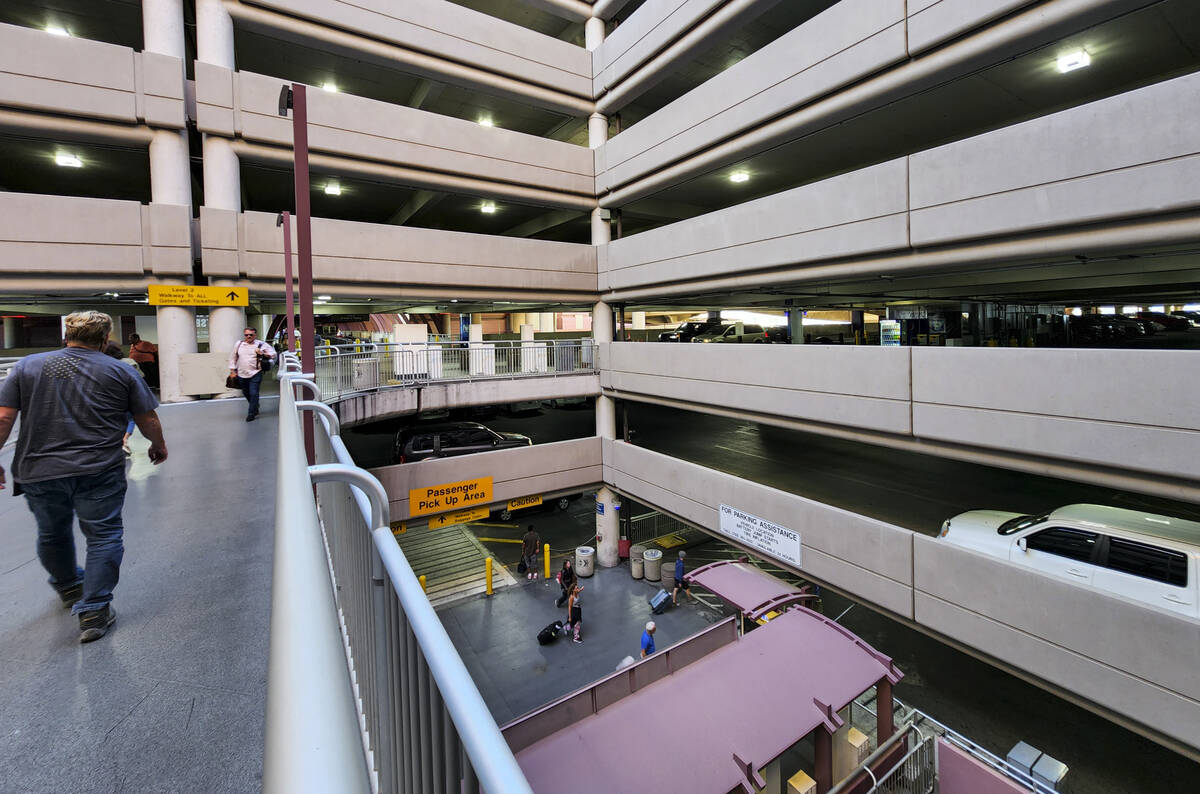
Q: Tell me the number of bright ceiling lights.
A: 8